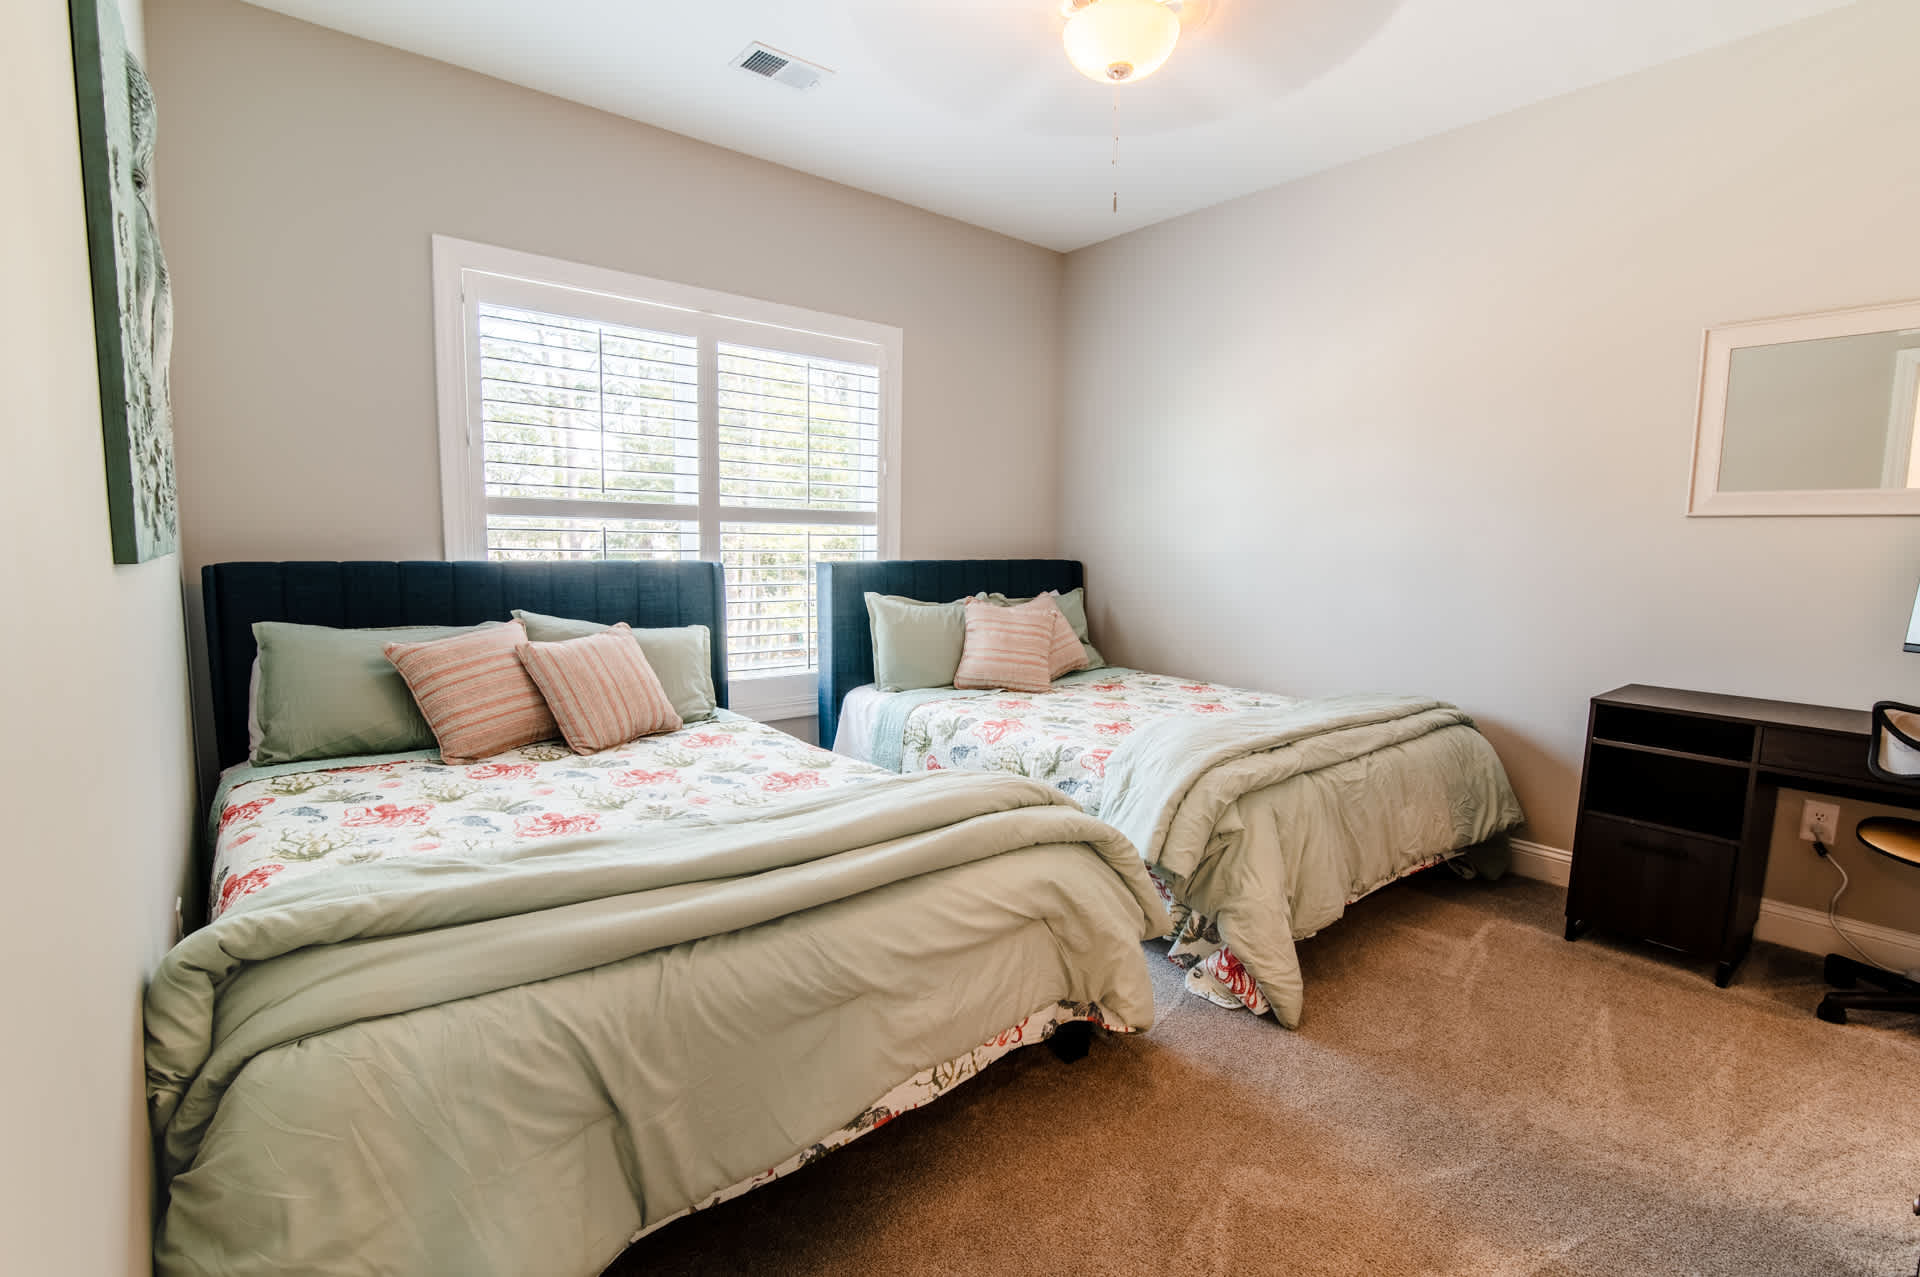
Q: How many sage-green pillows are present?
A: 4